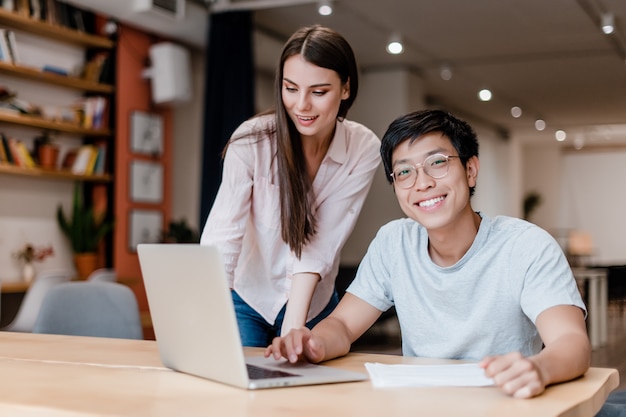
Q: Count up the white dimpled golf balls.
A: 0